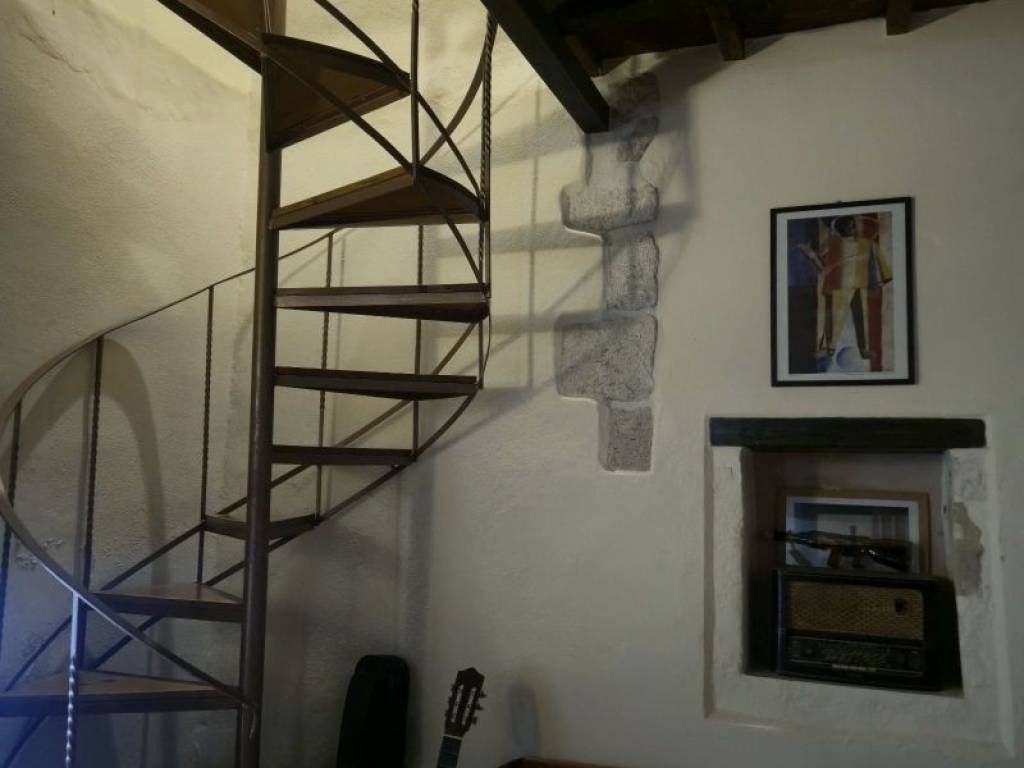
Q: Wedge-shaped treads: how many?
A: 9